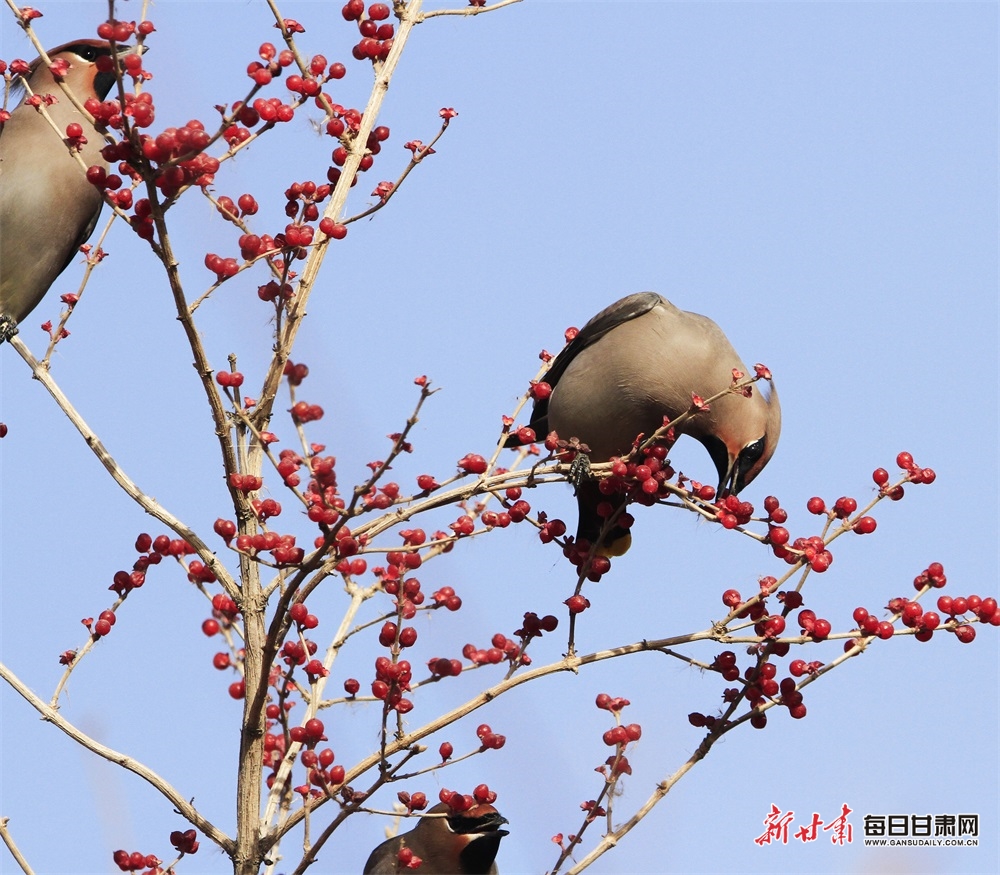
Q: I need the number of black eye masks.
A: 3